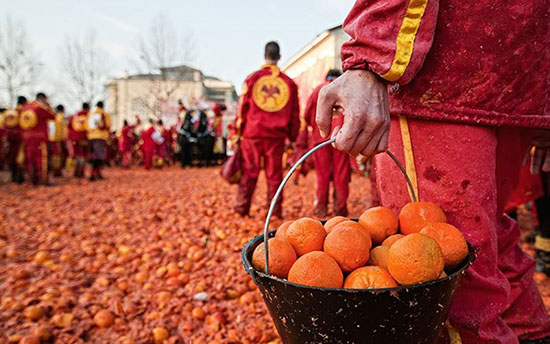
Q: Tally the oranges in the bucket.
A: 13